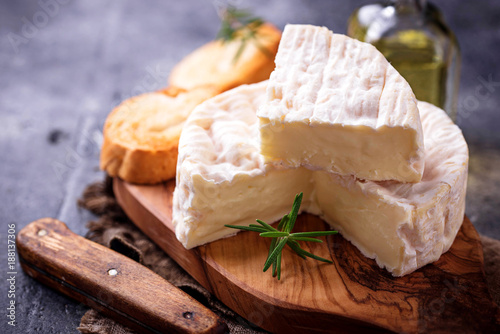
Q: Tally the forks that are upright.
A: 0